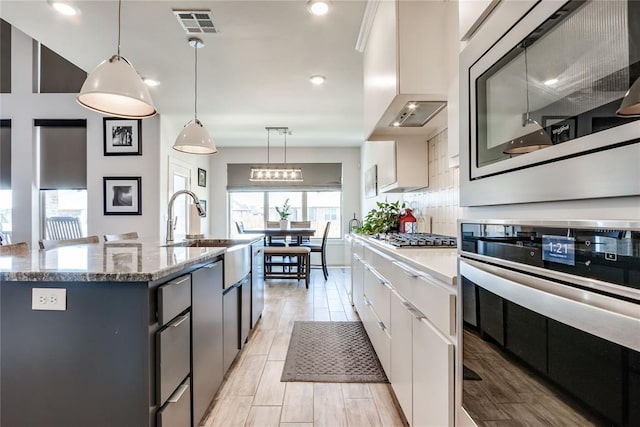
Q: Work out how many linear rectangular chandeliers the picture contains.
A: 1